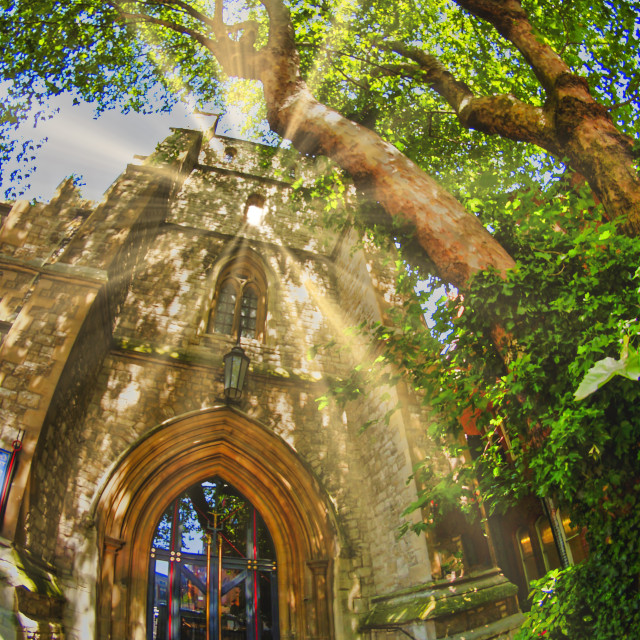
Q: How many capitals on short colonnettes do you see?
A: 2